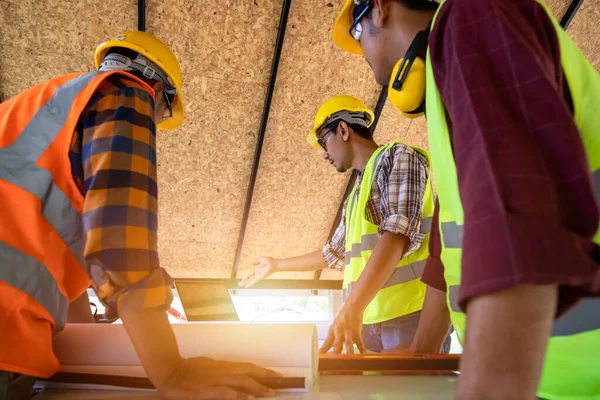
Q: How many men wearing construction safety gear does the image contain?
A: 3